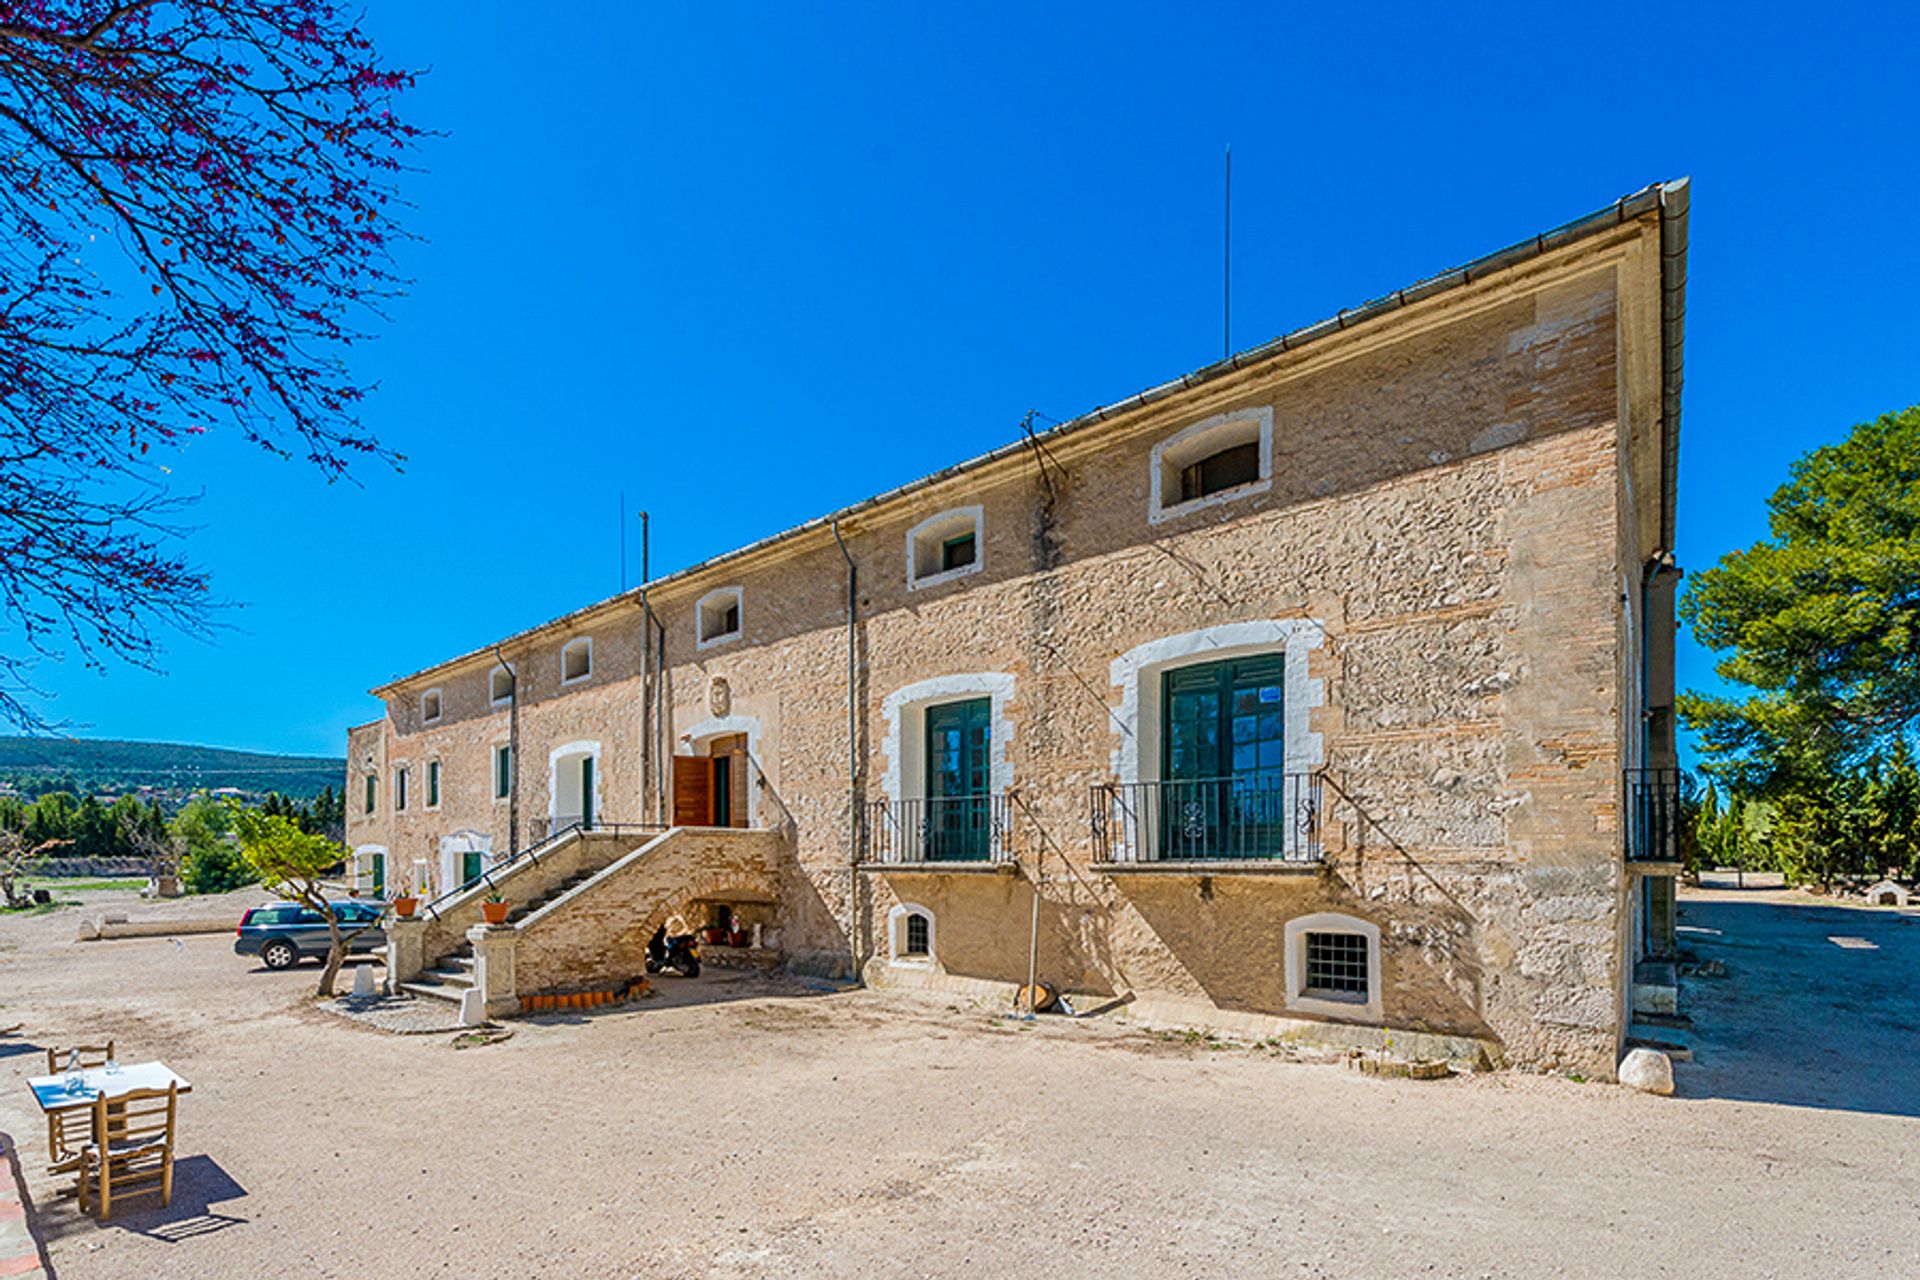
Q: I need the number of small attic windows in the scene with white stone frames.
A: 6